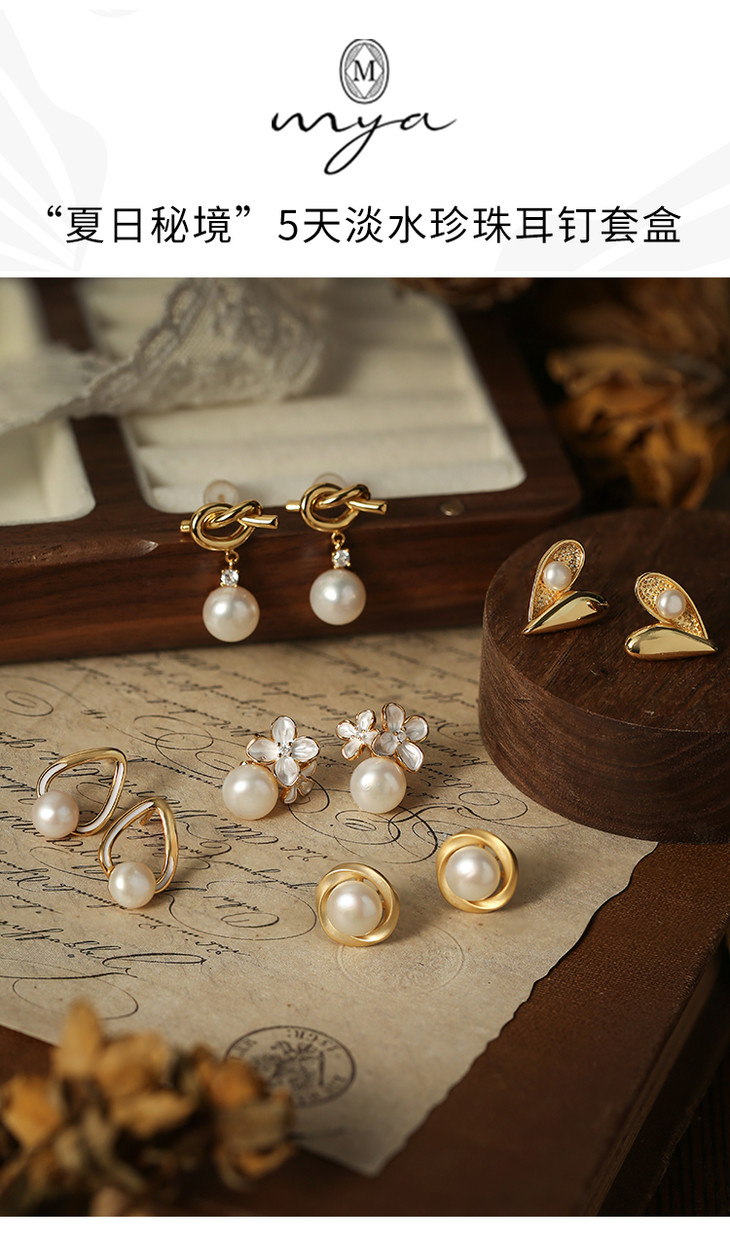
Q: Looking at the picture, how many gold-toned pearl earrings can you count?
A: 10